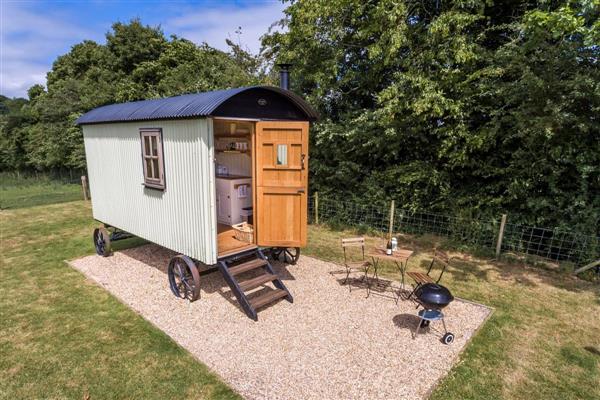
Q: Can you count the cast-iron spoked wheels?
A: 3